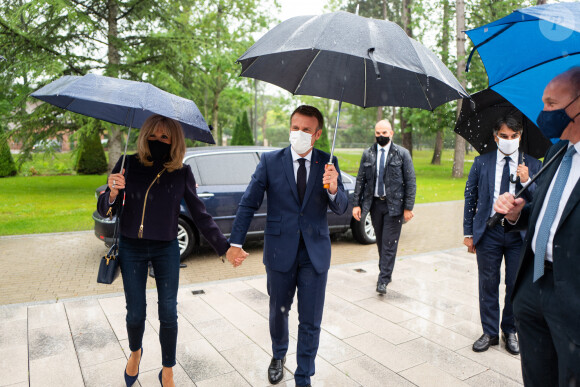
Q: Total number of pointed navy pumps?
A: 2